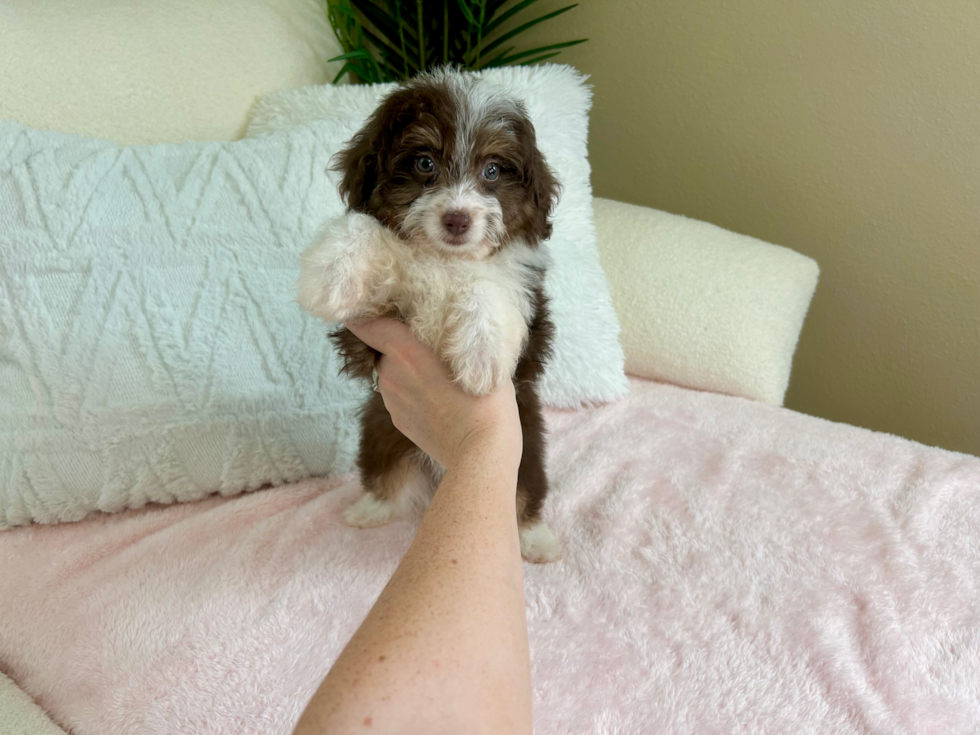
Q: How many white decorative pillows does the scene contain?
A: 2